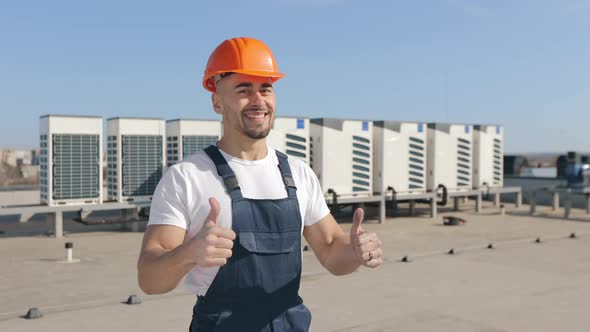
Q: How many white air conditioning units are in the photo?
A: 8